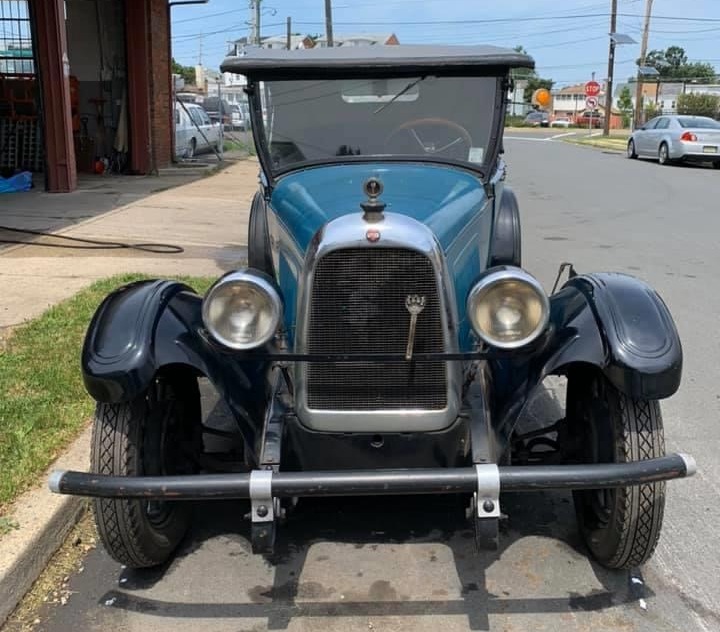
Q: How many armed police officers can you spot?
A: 0